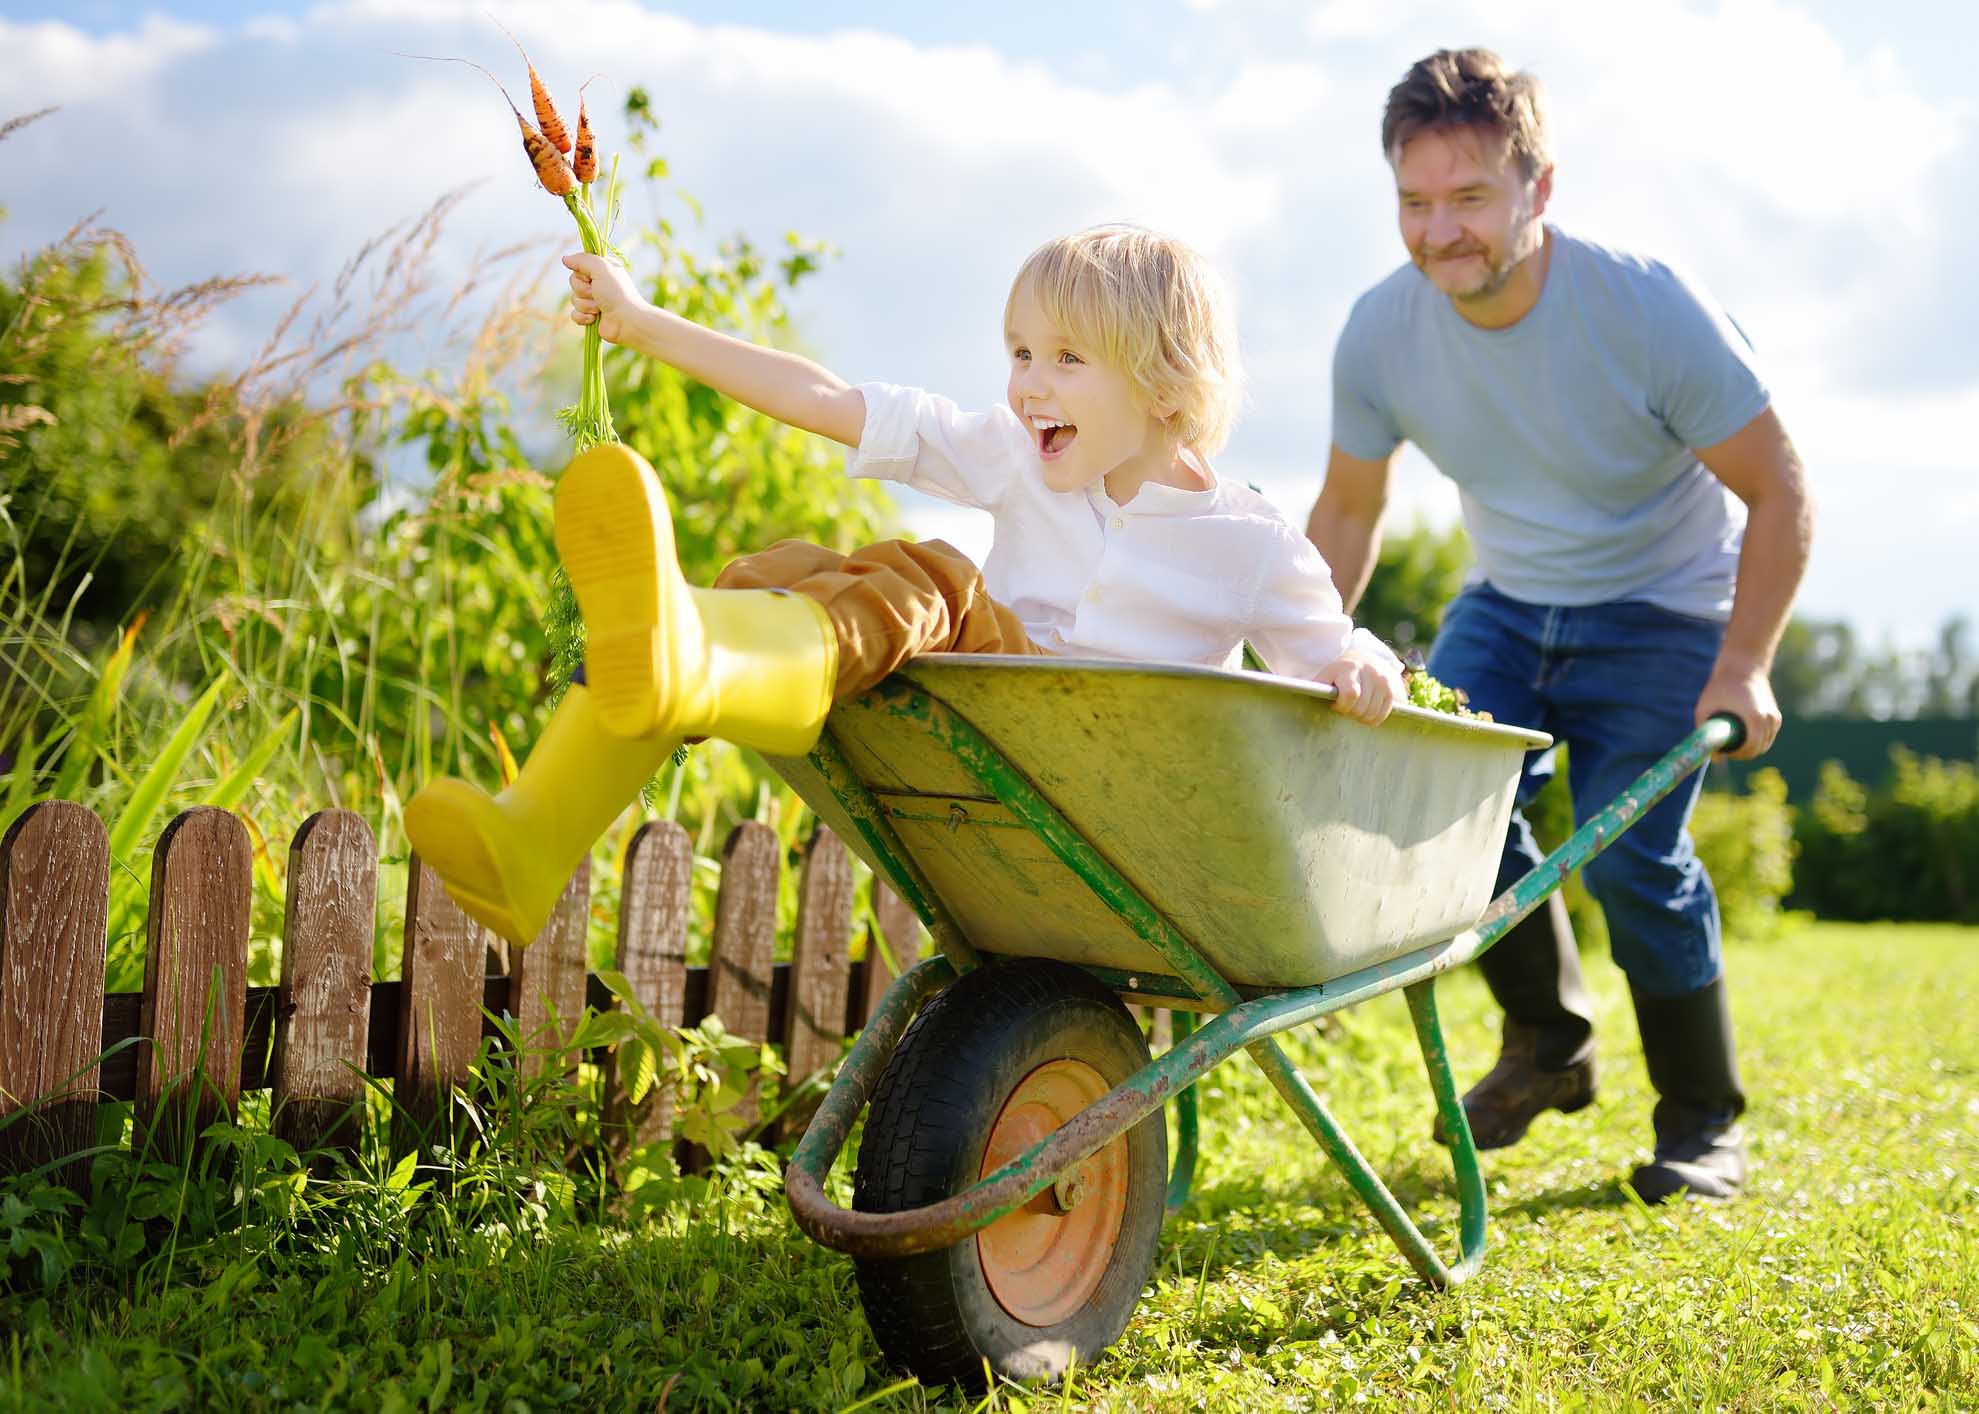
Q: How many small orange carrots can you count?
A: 3